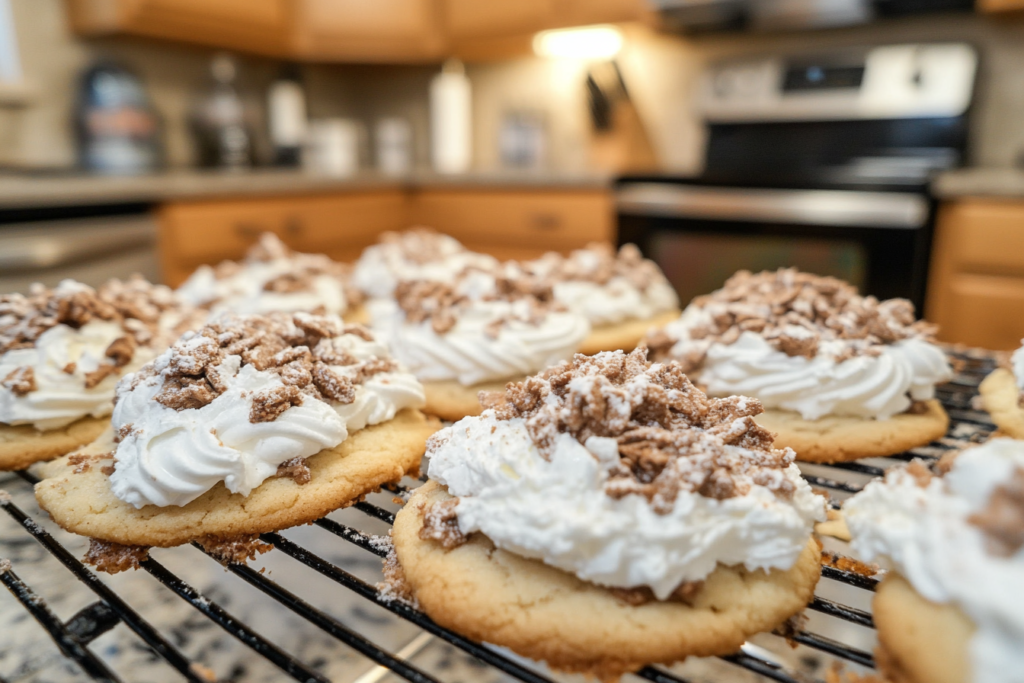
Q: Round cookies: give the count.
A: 10